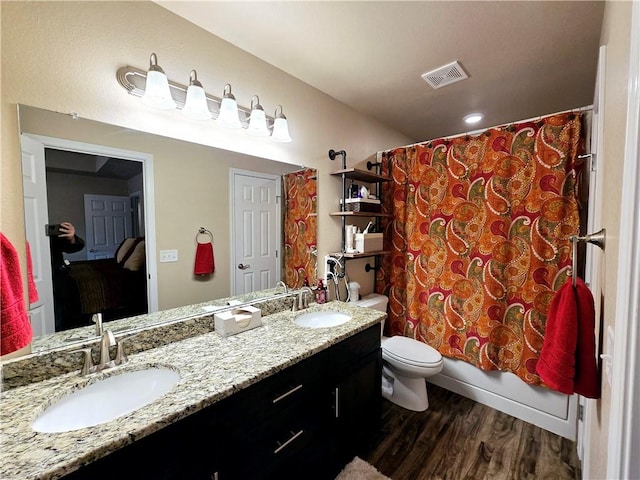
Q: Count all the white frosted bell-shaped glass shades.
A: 5